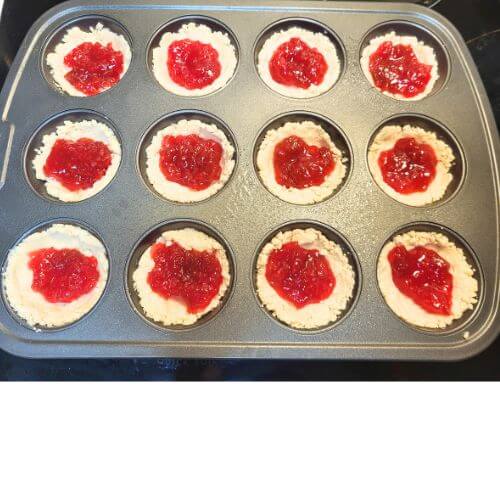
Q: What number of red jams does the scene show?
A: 12